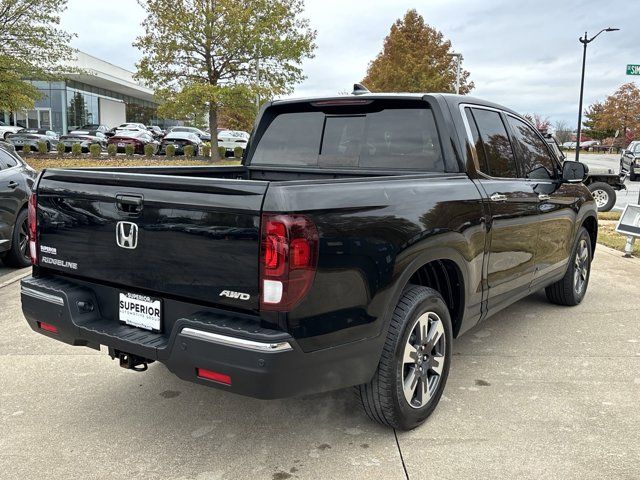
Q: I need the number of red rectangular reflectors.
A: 2